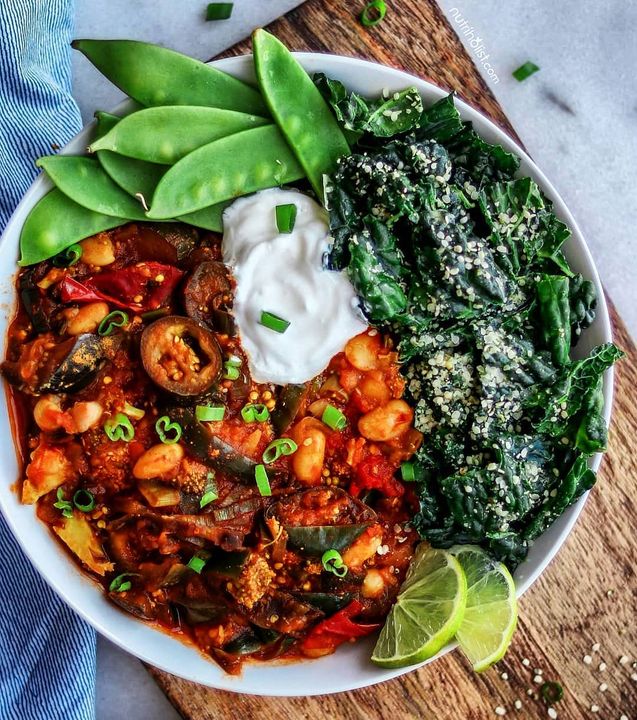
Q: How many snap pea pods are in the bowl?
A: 7